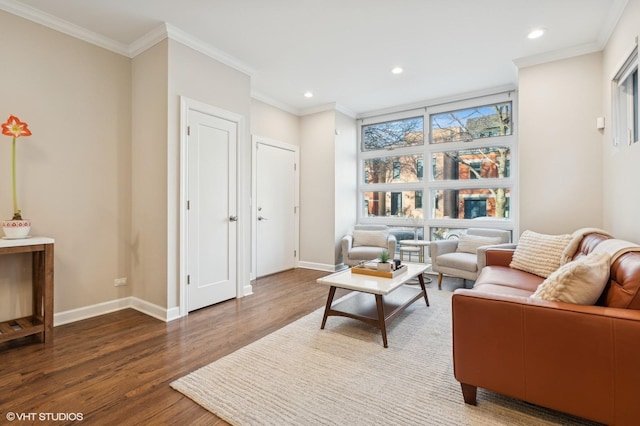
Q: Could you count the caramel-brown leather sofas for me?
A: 1